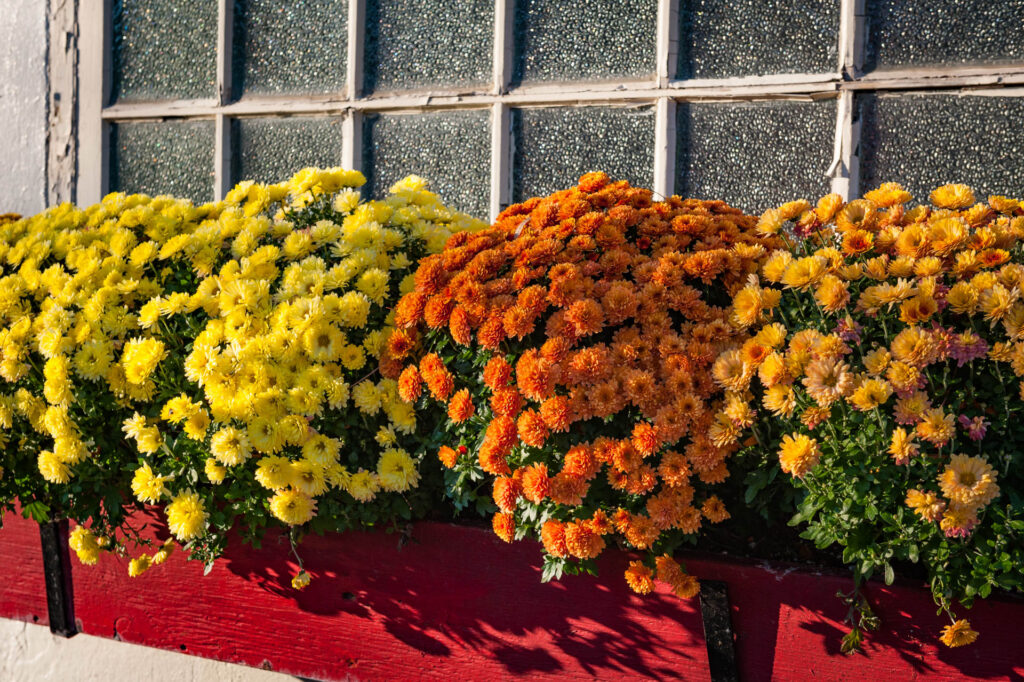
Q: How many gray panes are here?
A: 12